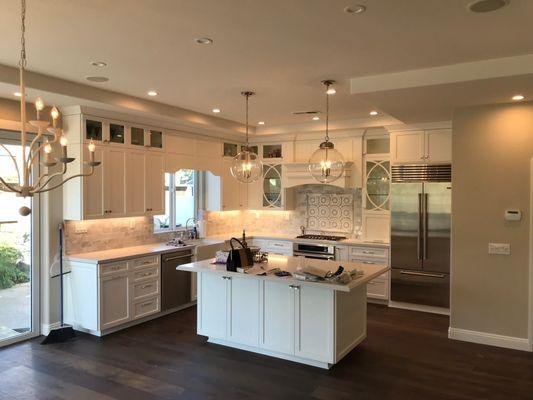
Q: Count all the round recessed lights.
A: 11